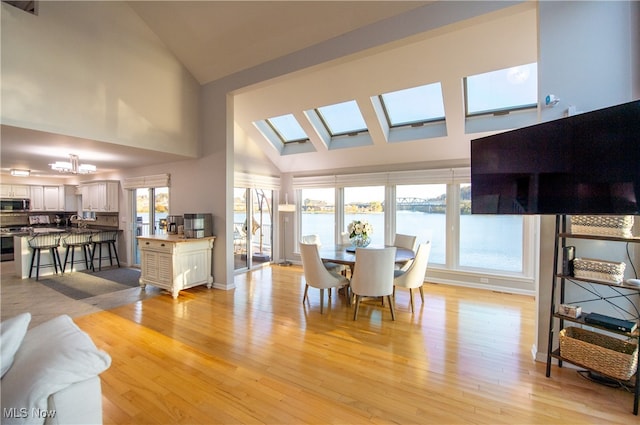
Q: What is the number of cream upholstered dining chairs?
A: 6